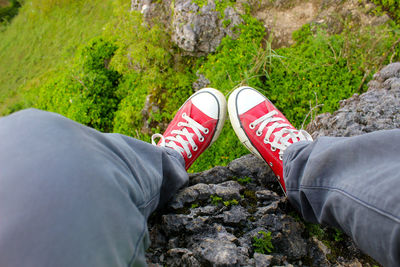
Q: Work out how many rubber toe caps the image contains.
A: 2